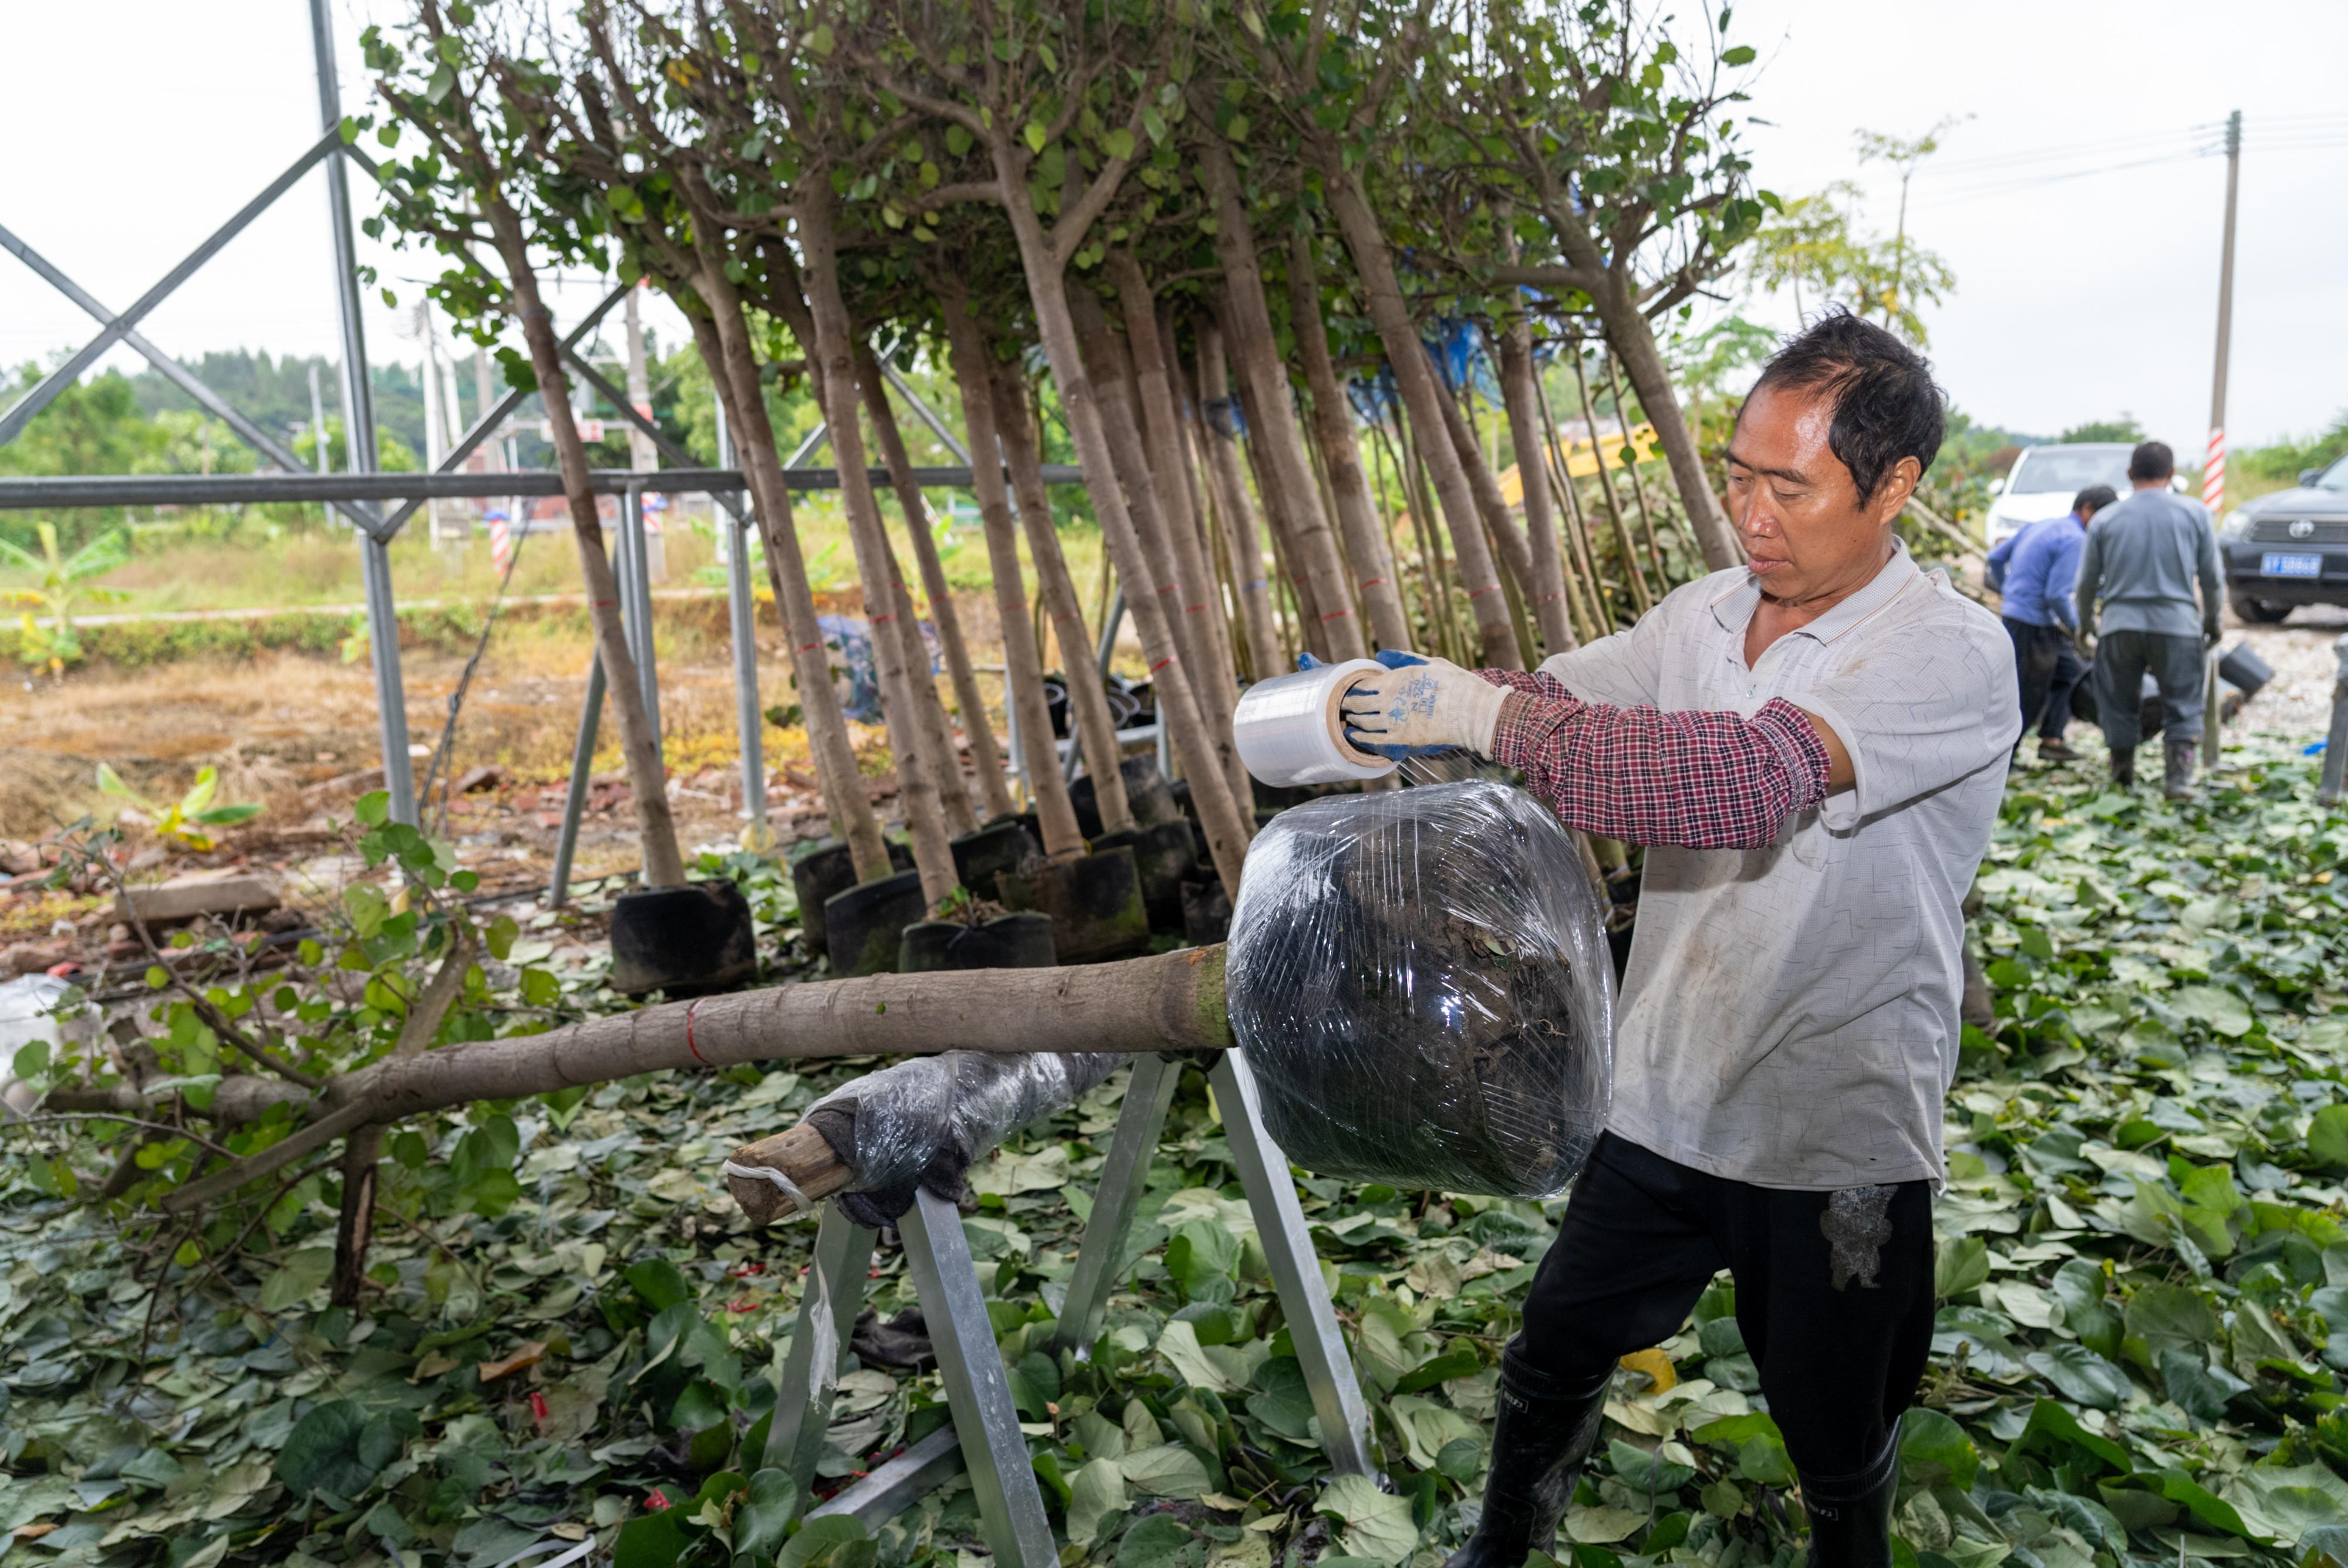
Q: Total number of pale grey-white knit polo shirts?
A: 1